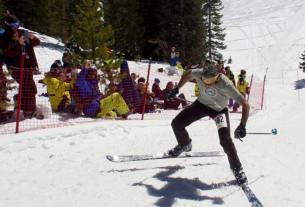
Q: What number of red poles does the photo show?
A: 4